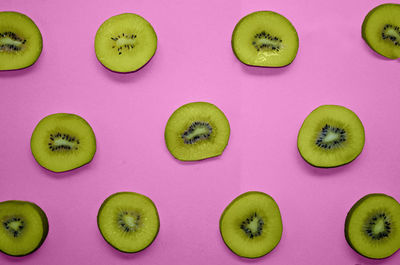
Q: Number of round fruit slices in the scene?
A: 11